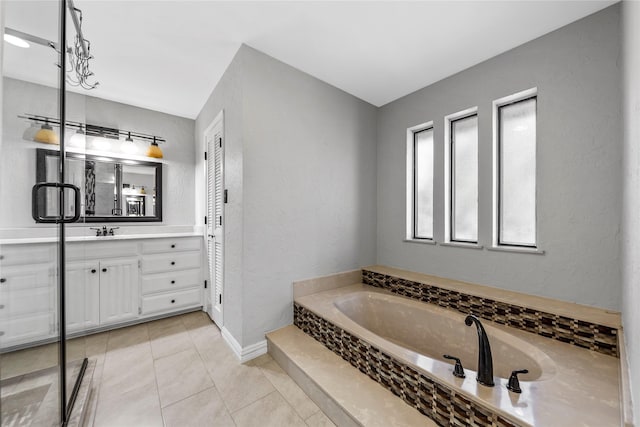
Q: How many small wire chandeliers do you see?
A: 1